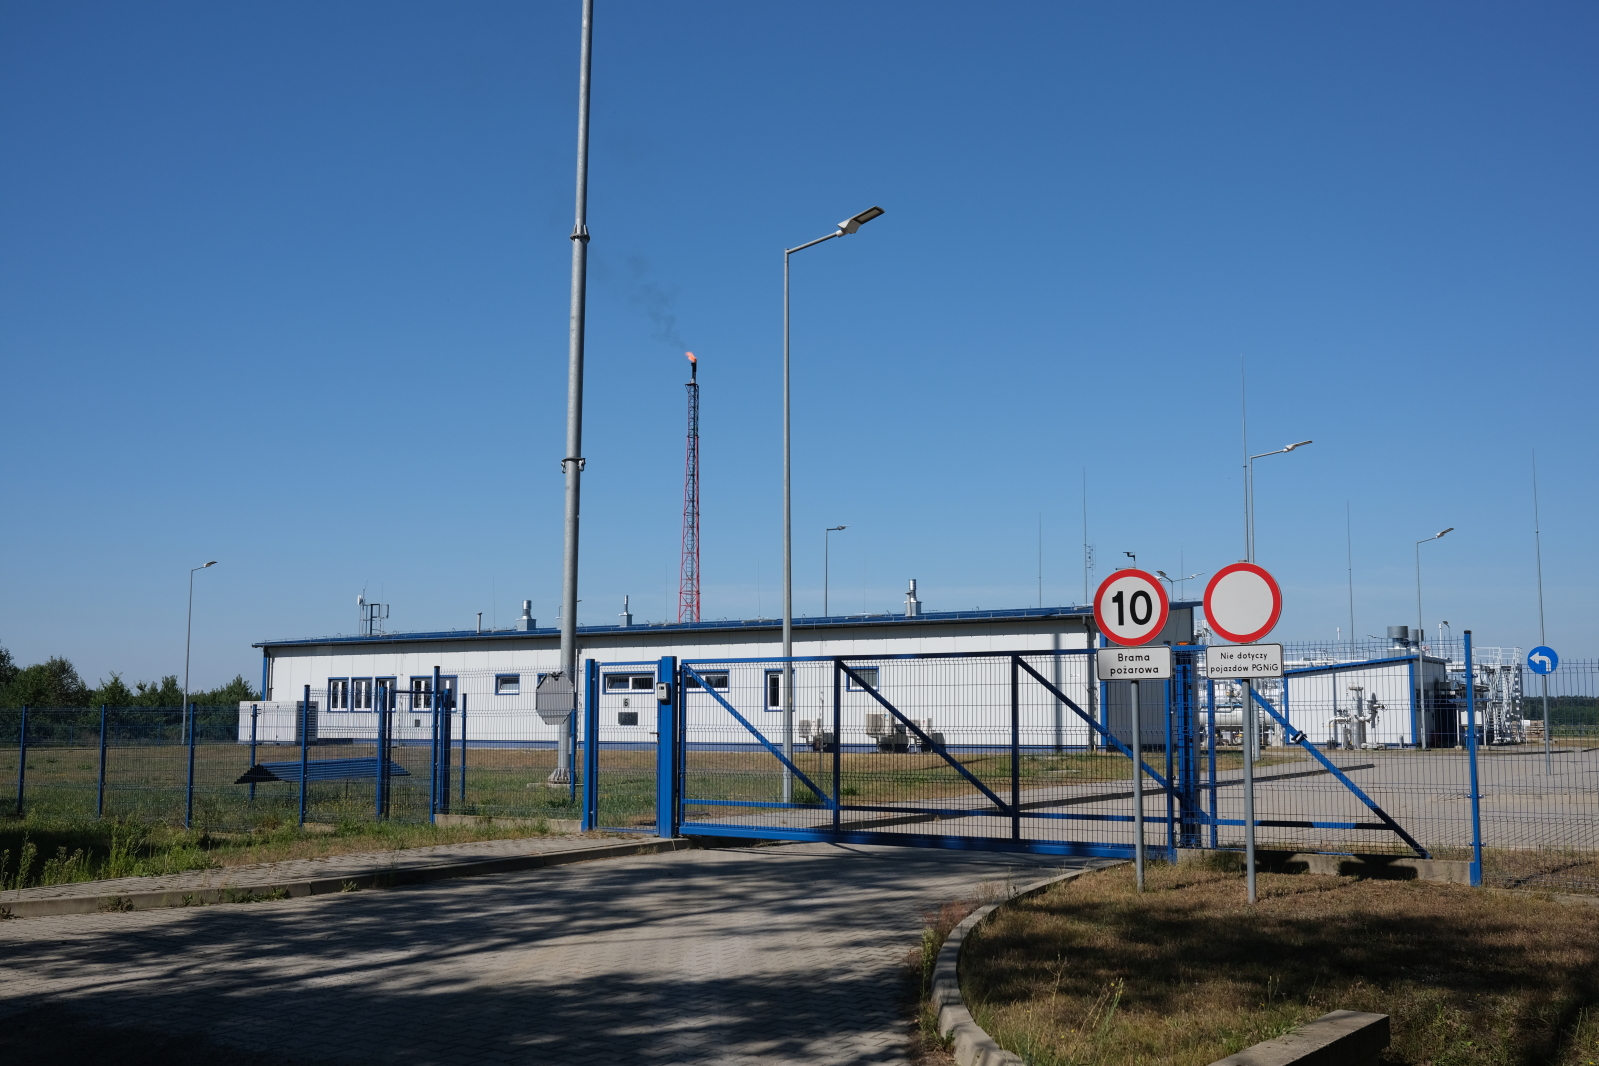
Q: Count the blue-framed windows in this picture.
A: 11